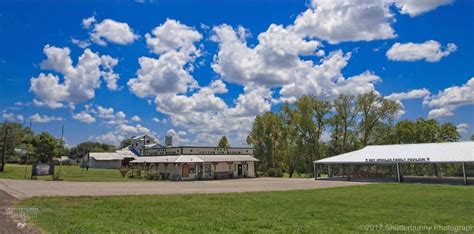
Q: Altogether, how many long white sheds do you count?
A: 1